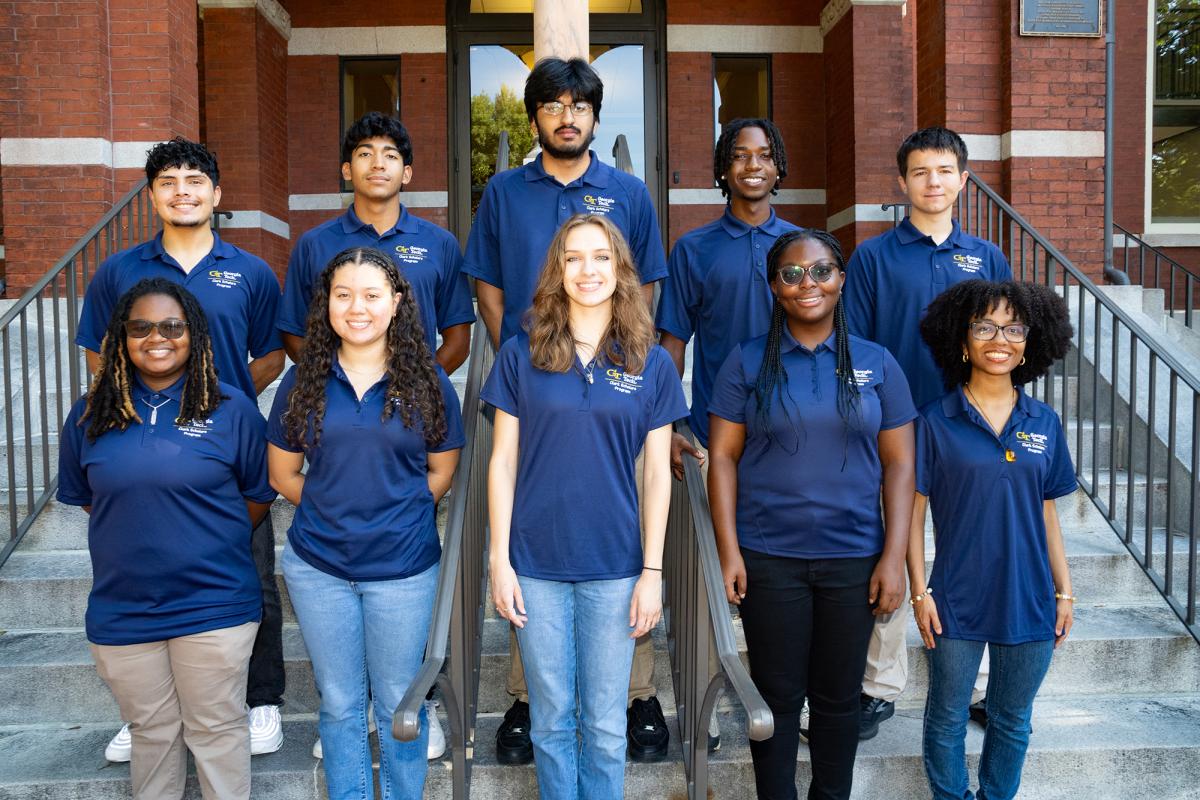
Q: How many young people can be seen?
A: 10